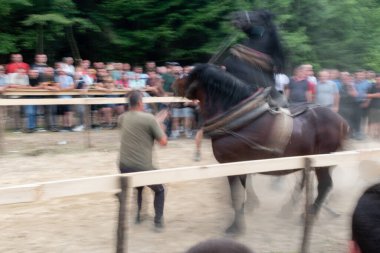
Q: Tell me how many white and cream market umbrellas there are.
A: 0